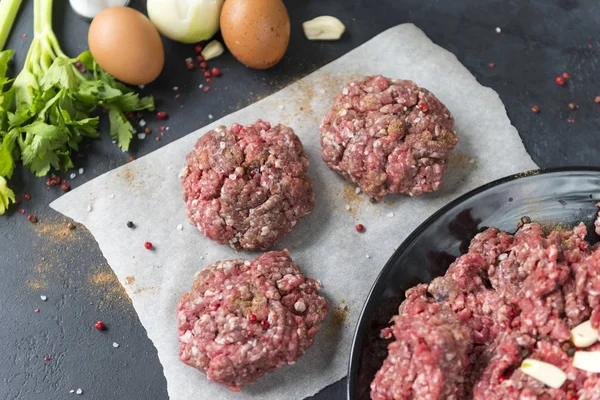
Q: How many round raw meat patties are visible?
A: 3